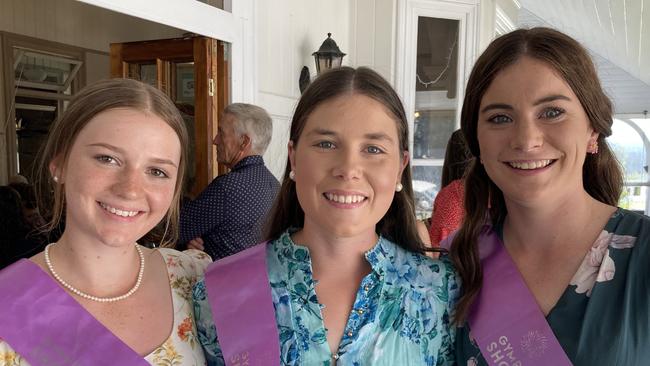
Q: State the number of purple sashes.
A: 3